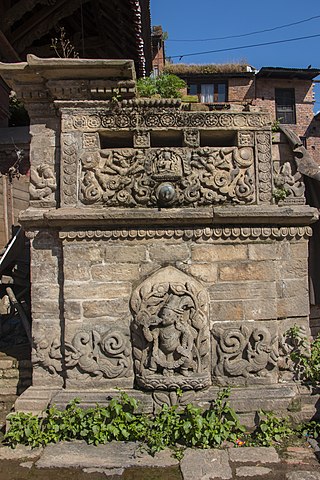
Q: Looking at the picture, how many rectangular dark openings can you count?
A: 3